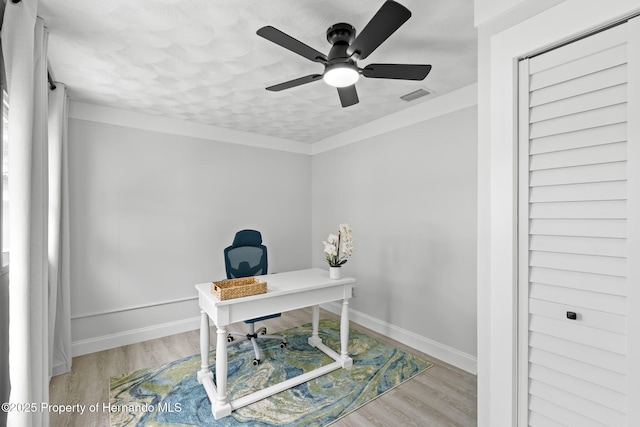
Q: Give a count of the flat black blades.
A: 5